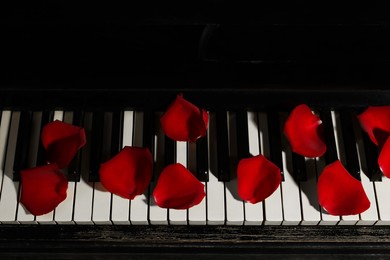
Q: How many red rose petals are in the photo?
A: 10